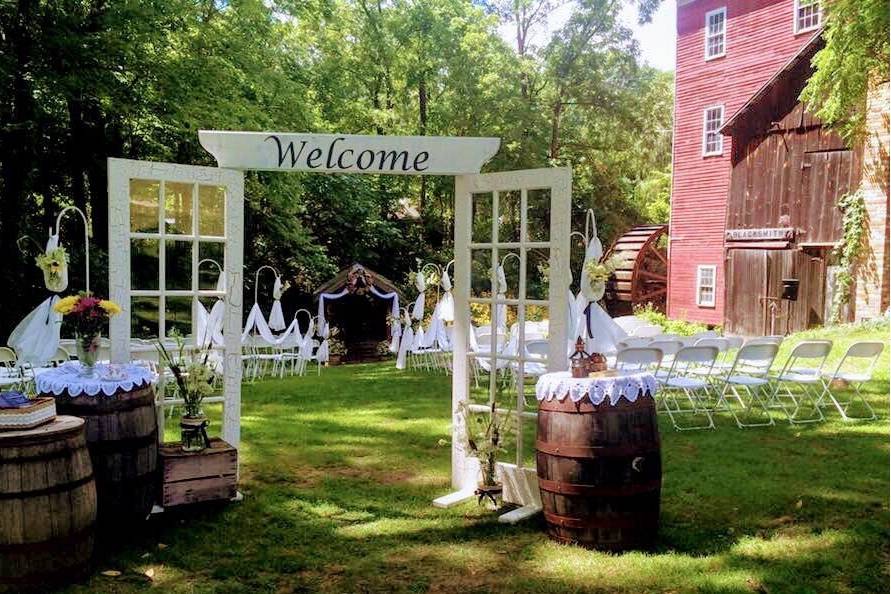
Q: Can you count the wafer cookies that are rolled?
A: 0